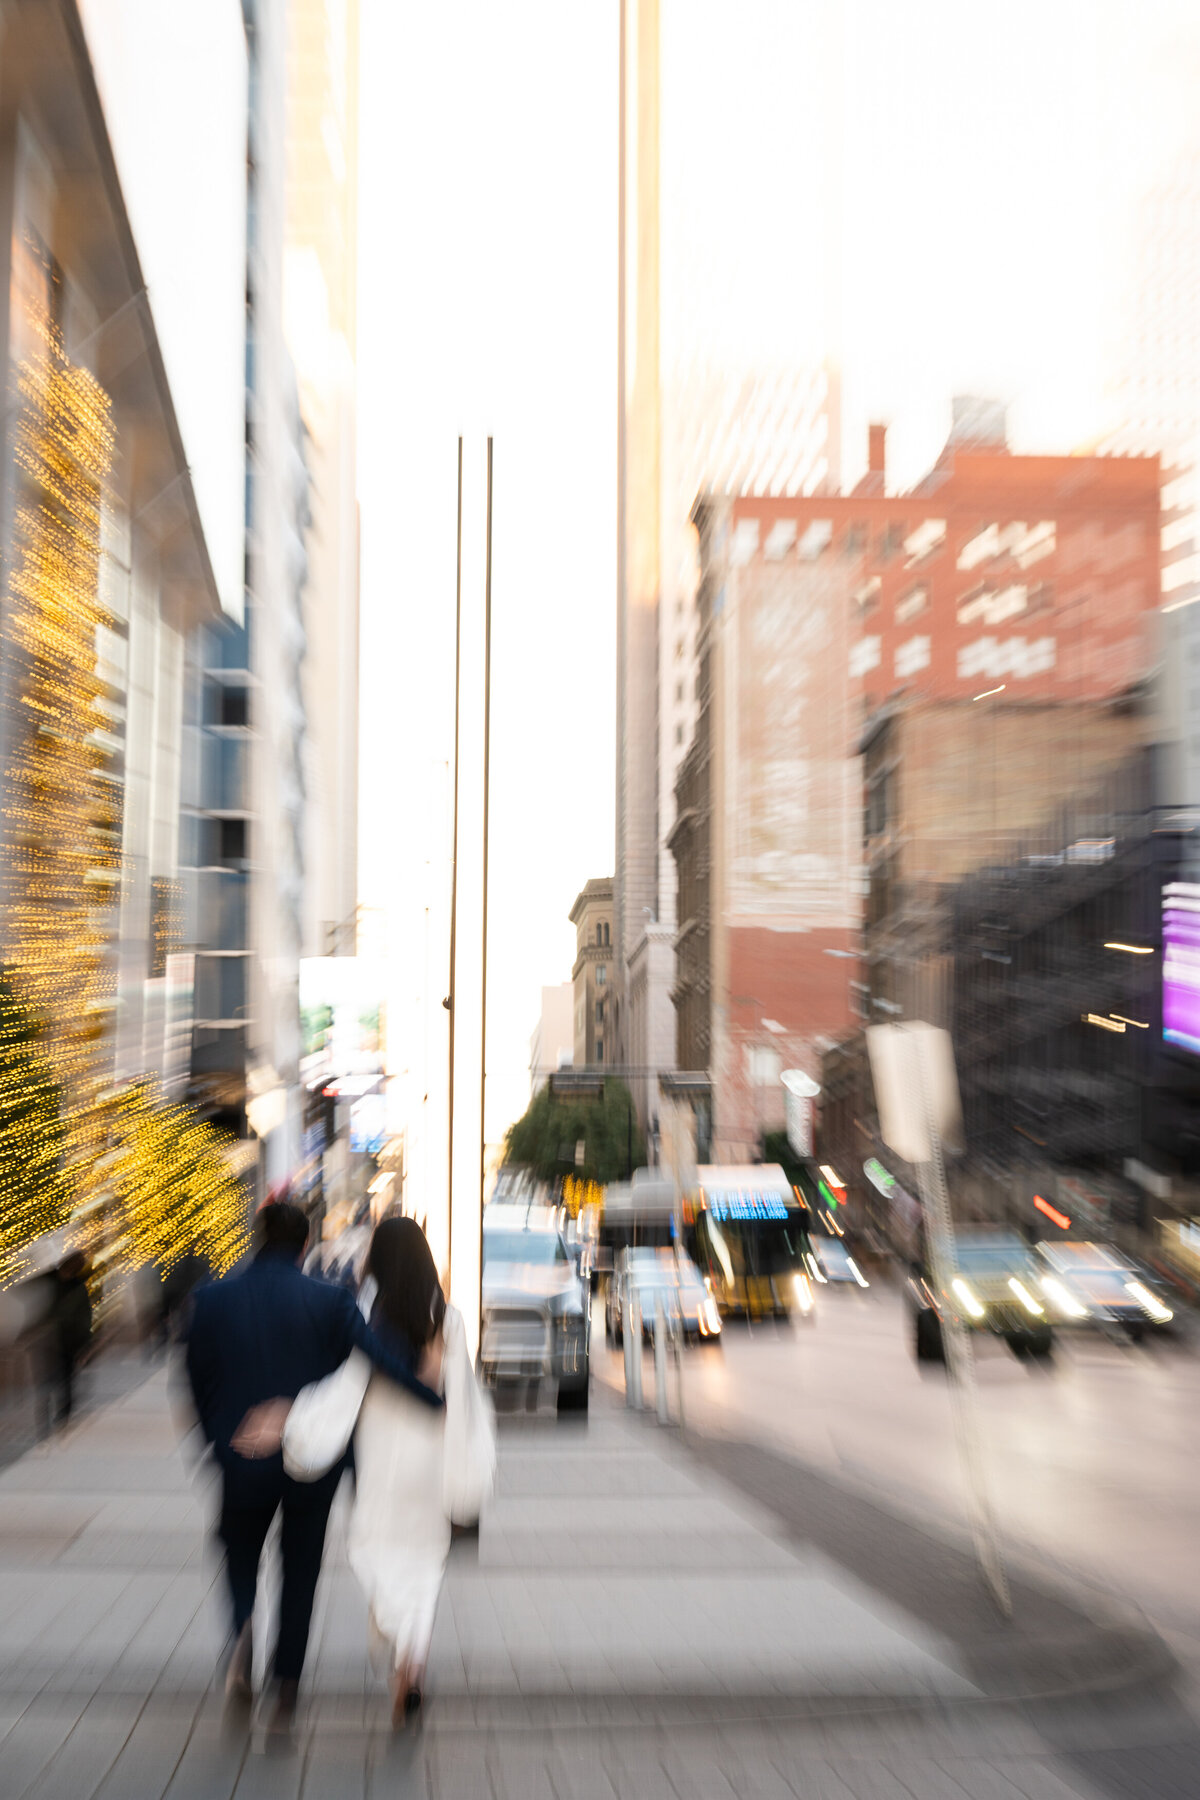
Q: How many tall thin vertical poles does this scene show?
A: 2